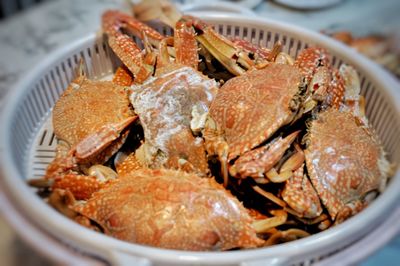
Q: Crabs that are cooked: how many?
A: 5